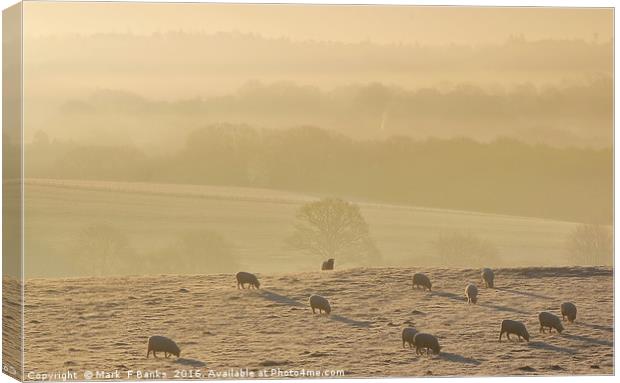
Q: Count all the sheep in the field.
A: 12